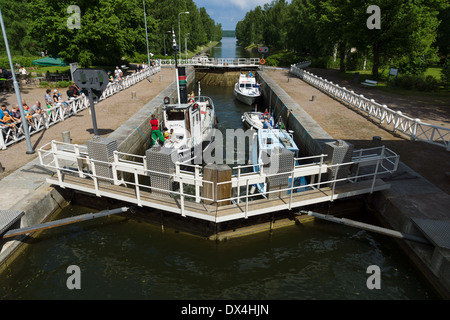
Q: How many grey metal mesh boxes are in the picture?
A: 4